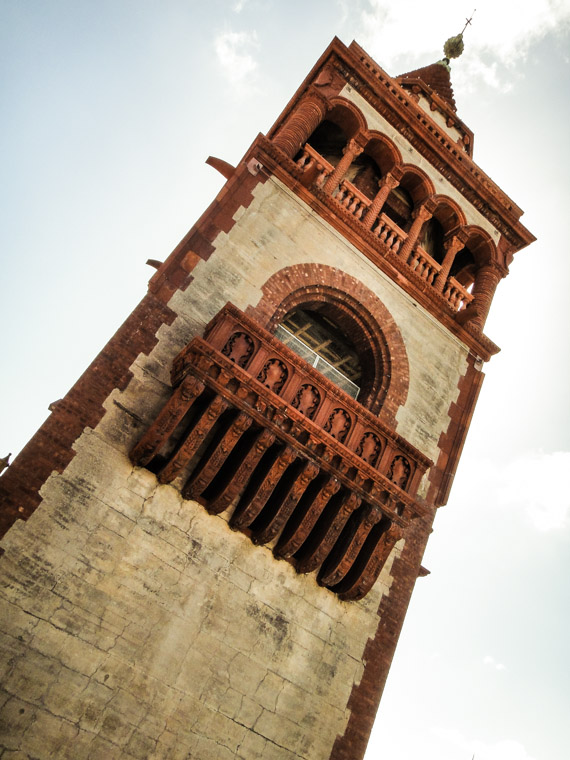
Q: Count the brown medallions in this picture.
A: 6